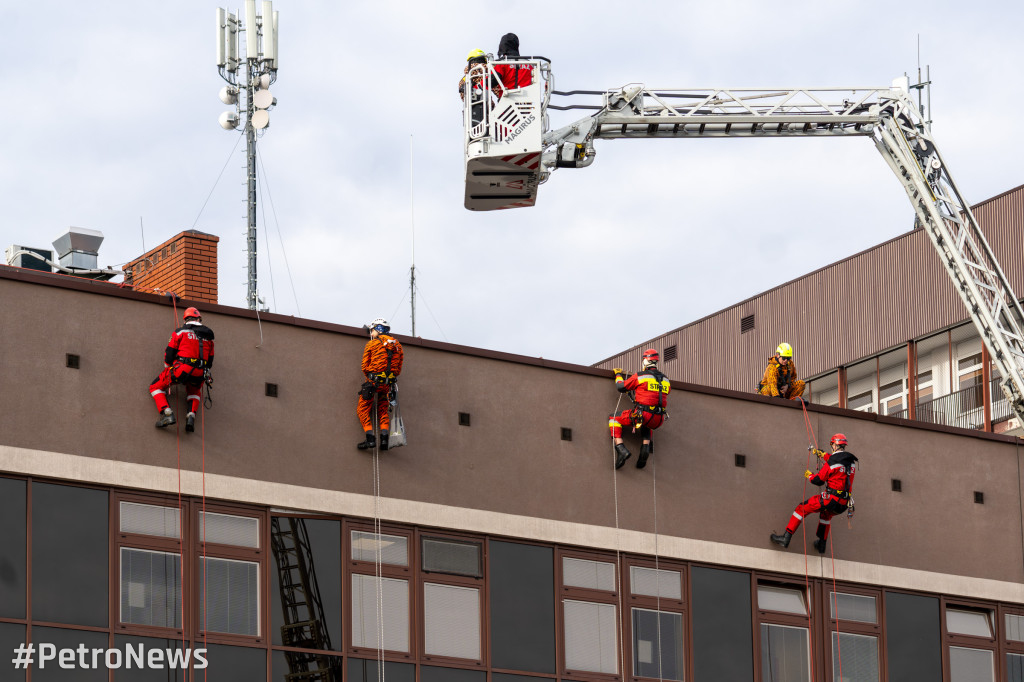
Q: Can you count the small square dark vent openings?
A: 7